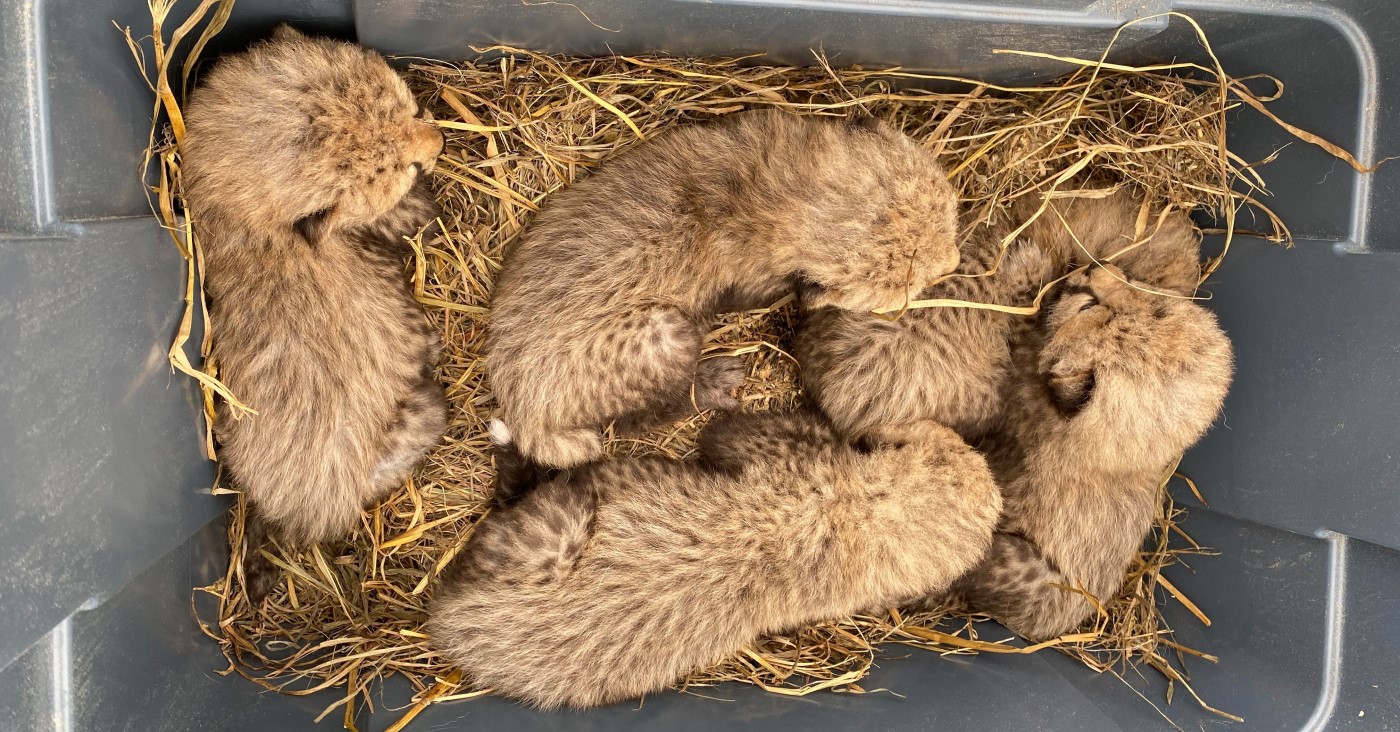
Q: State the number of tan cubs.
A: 5